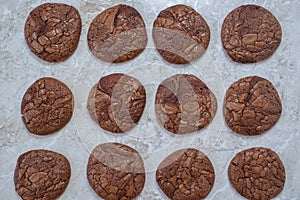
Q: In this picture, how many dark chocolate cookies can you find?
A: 12